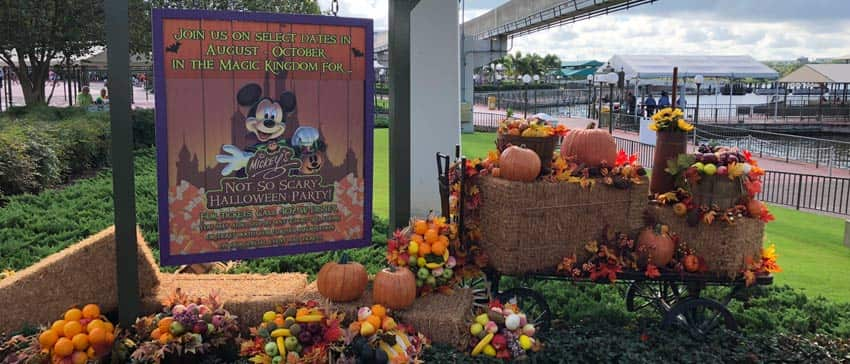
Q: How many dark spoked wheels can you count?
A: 4